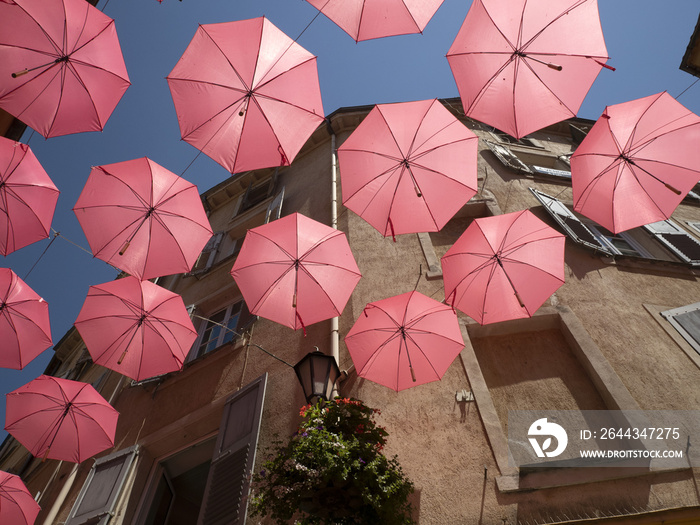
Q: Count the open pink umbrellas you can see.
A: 15